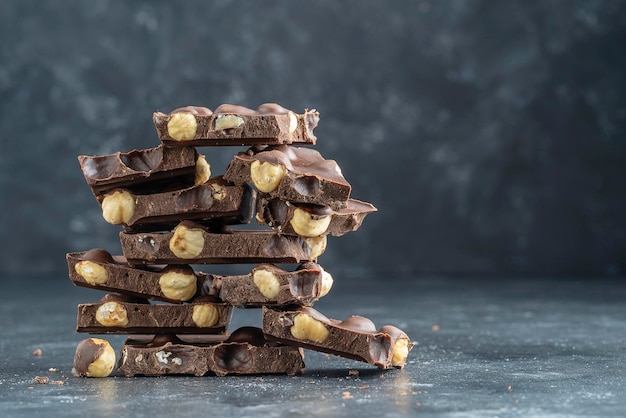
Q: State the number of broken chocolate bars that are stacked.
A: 11